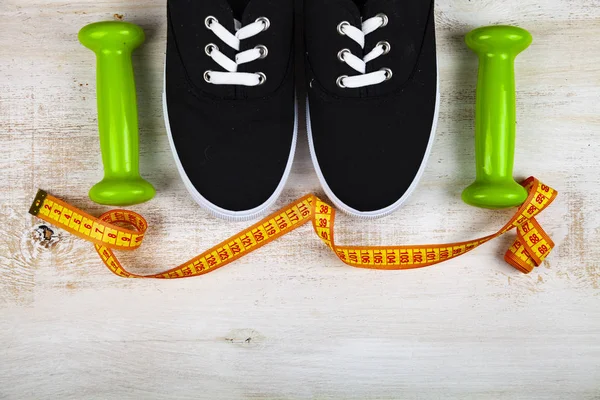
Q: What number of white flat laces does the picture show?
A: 2